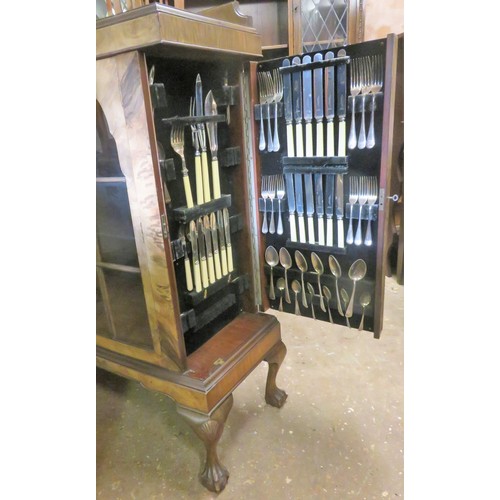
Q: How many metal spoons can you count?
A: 12